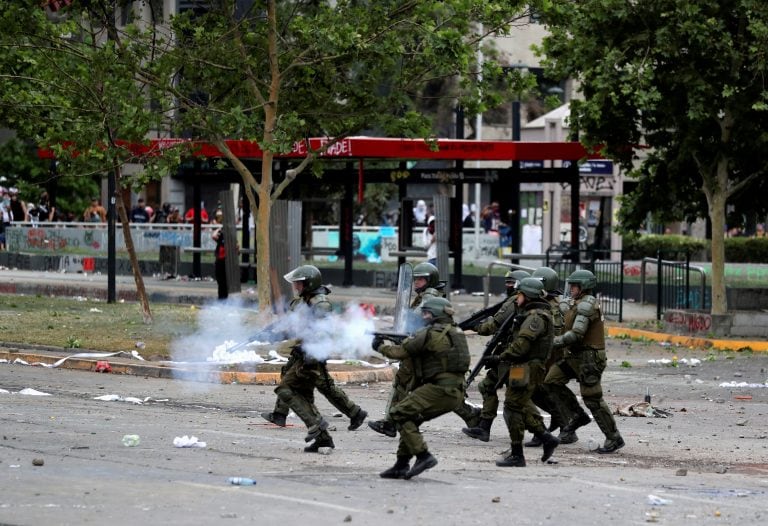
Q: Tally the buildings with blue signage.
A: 1